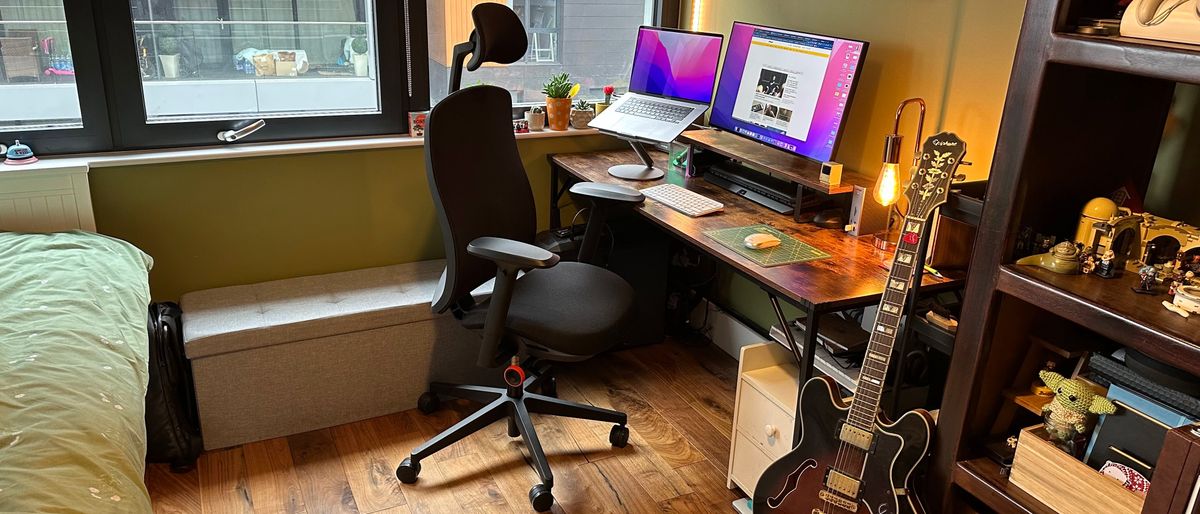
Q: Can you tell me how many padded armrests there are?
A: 2